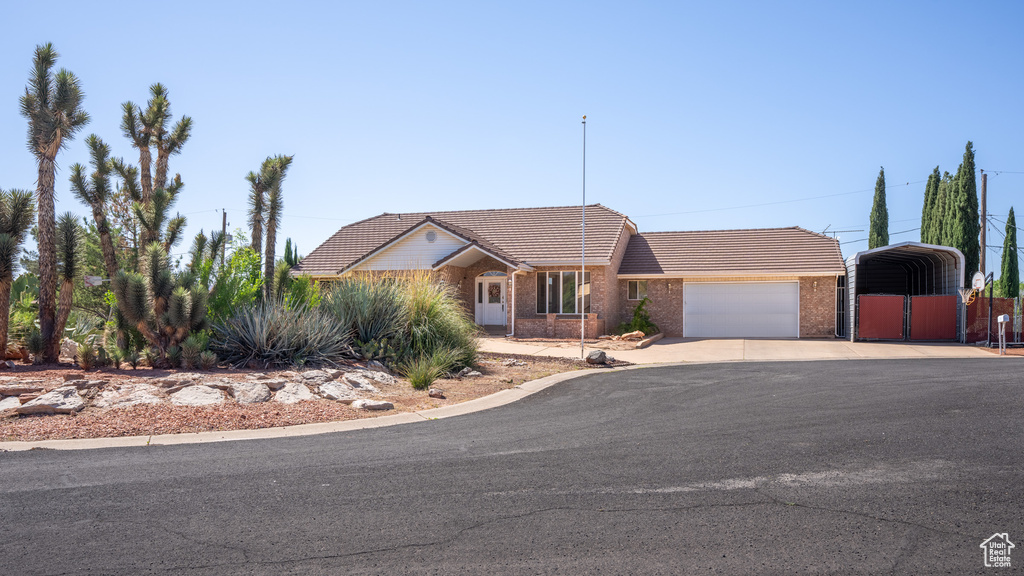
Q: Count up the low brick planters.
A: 1